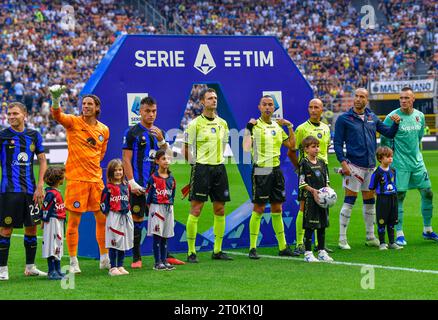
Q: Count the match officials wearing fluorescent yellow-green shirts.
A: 3